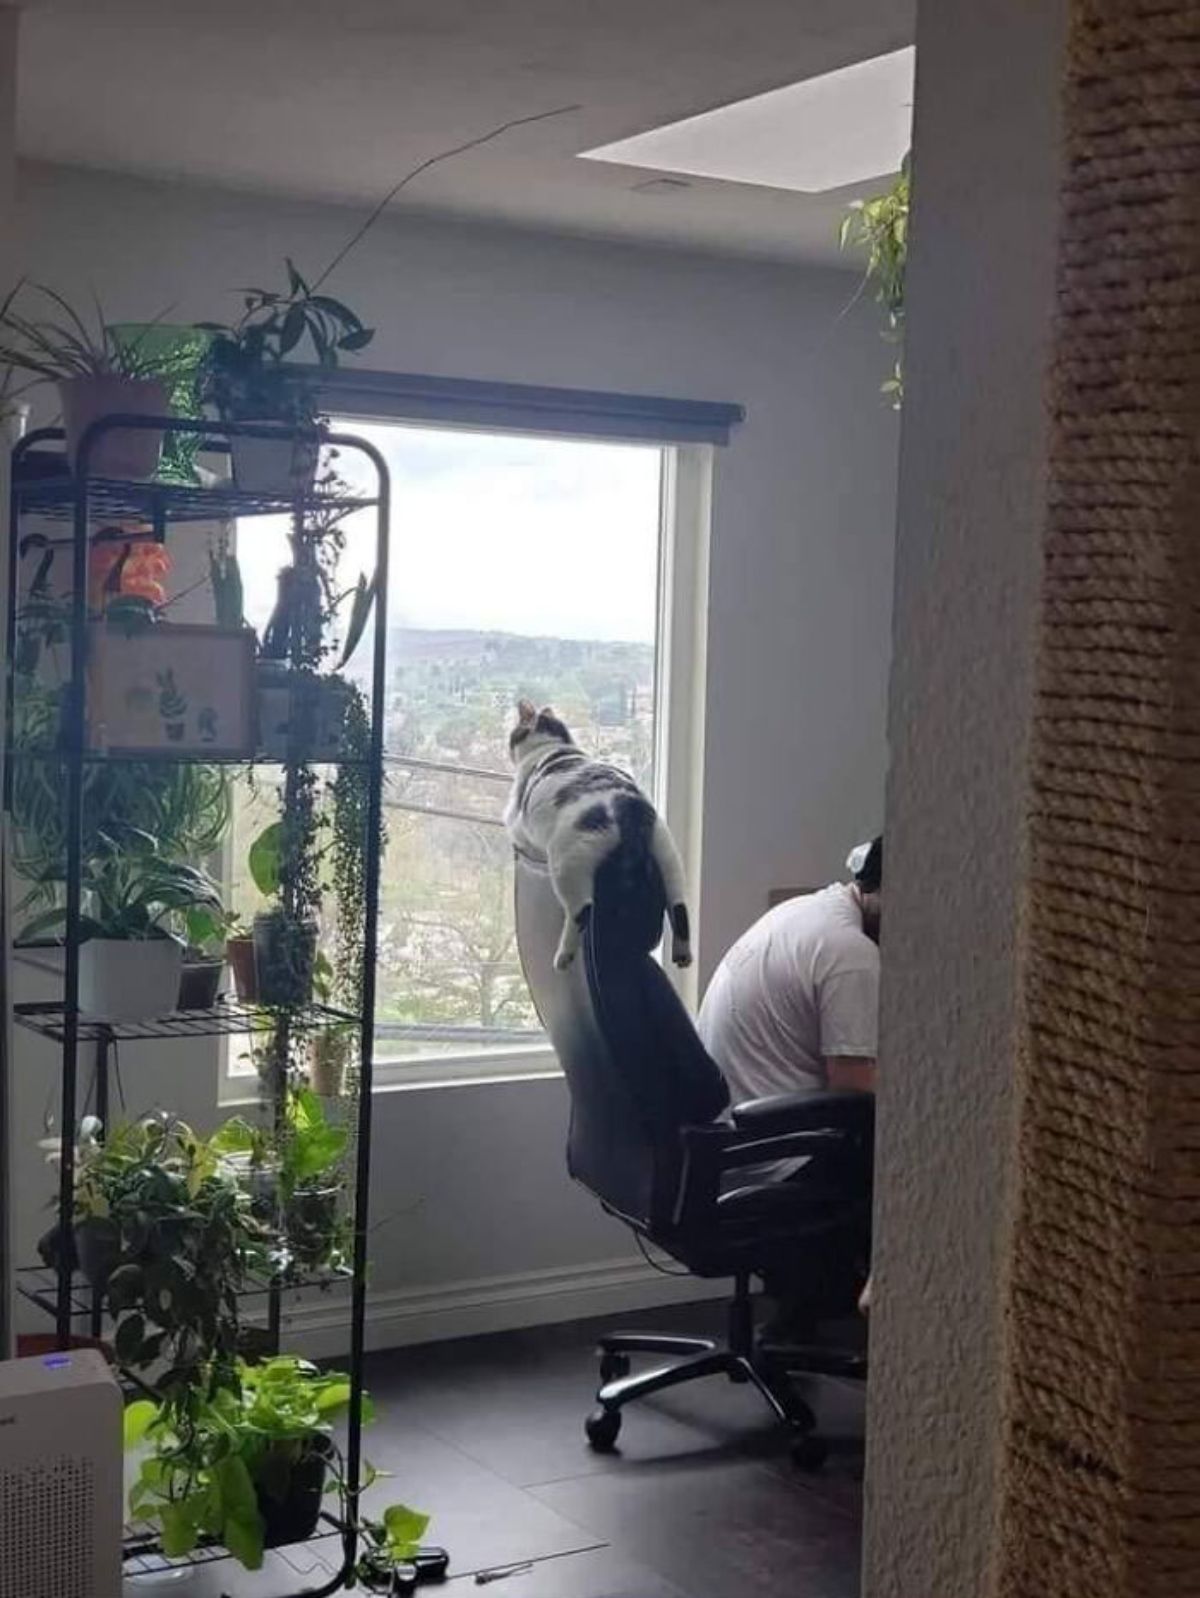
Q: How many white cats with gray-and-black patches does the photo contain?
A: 1